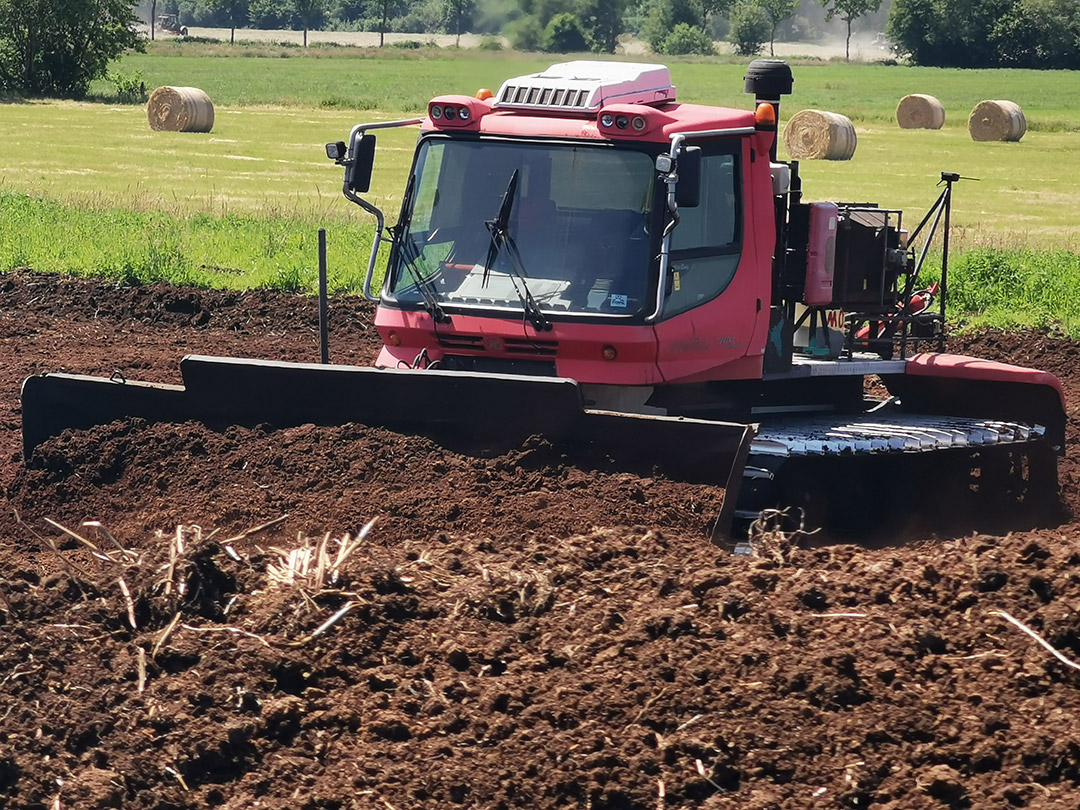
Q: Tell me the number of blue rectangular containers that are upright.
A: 0